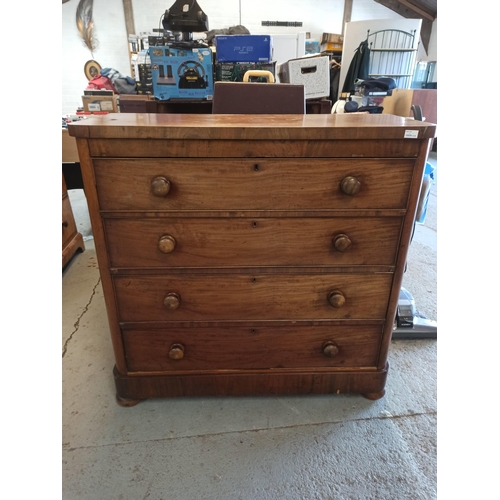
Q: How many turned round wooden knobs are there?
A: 8